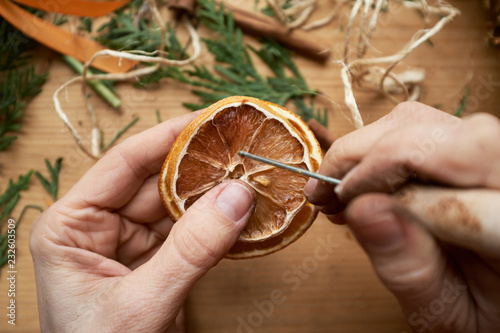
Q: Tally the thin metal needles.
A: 1